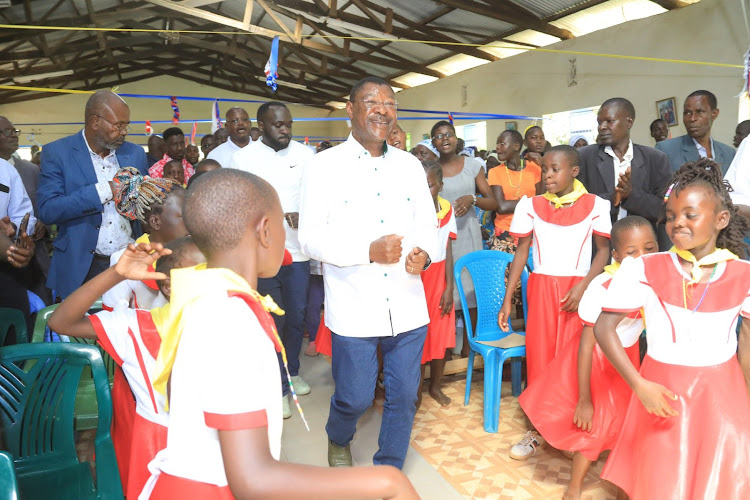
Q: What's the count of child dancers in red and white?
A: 7